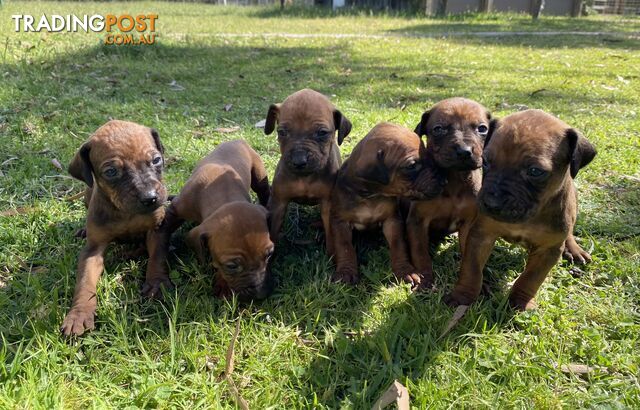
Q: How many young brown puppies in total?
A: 6